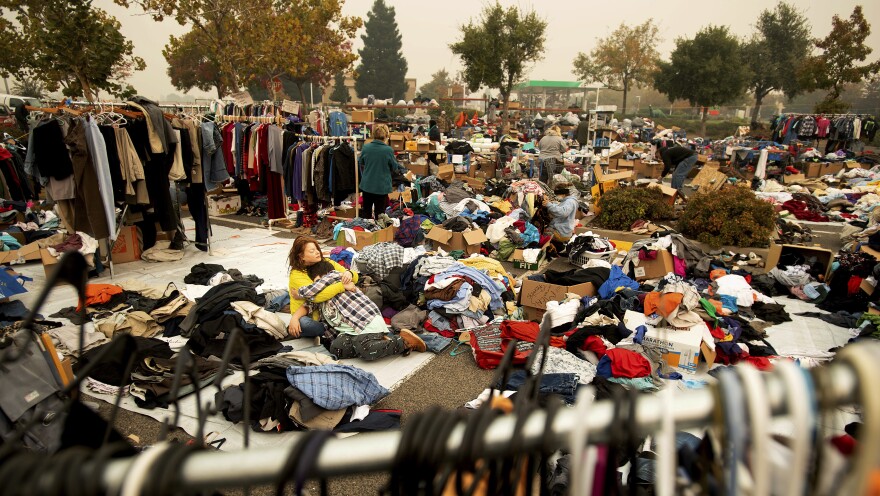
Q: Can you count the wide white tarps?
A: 2